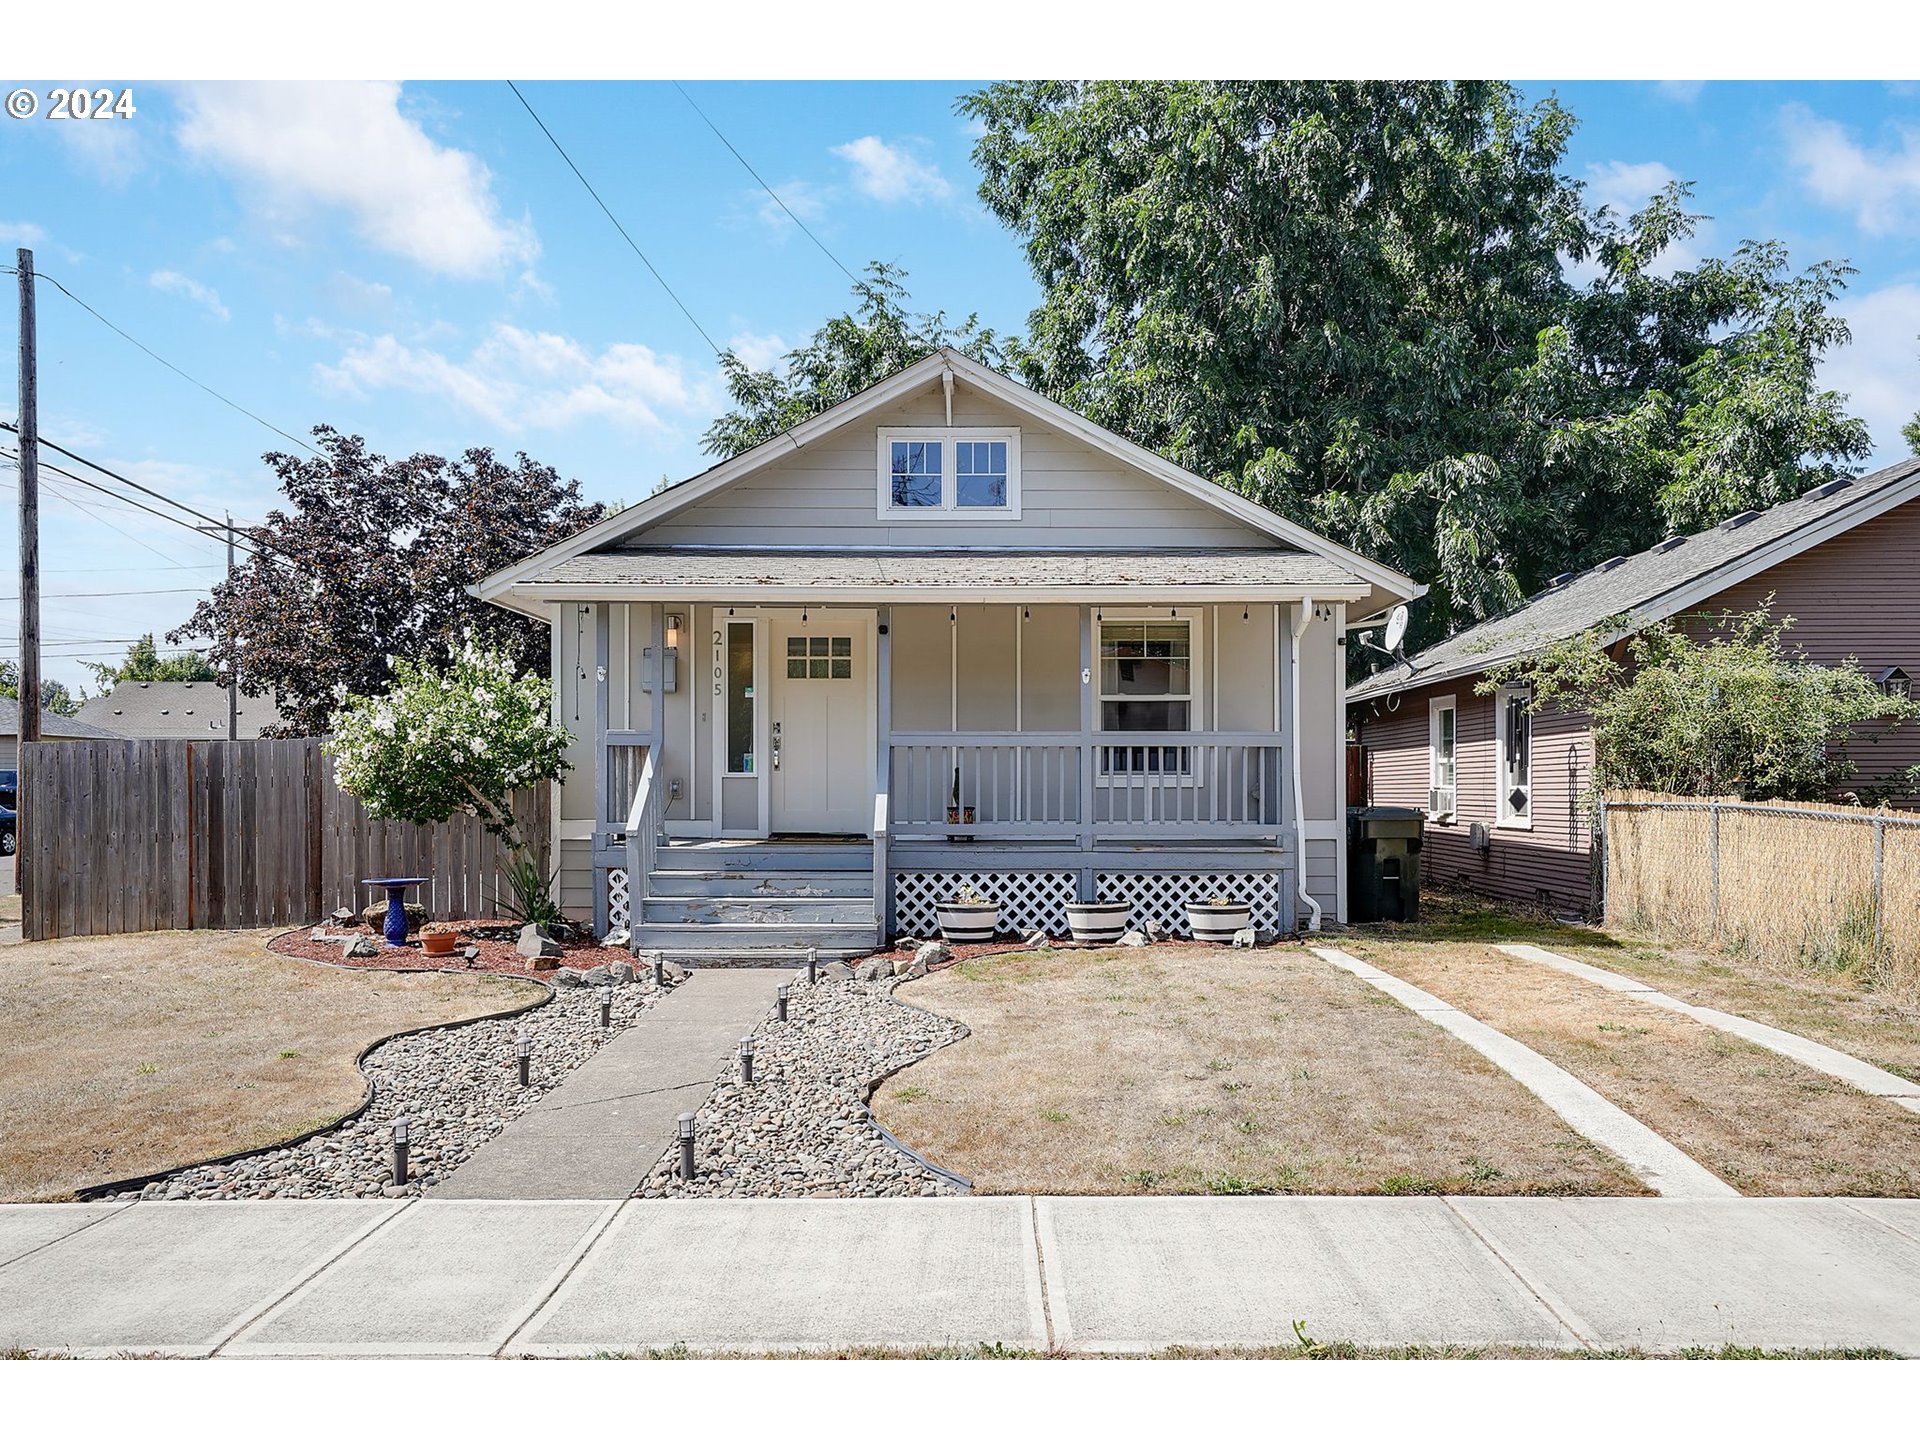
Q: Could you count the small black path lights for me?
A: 8